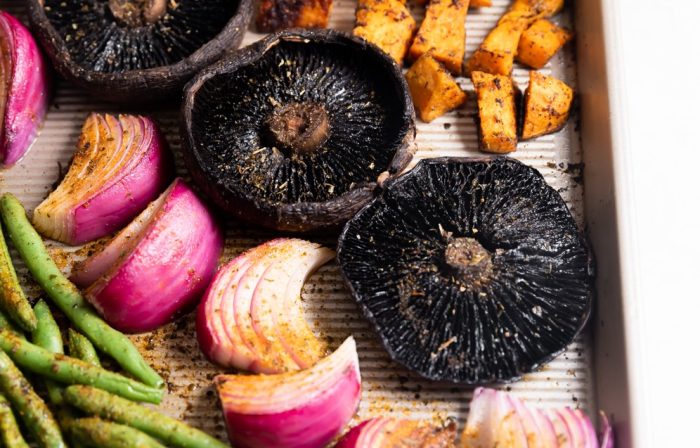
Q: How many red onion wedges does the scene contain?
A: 7